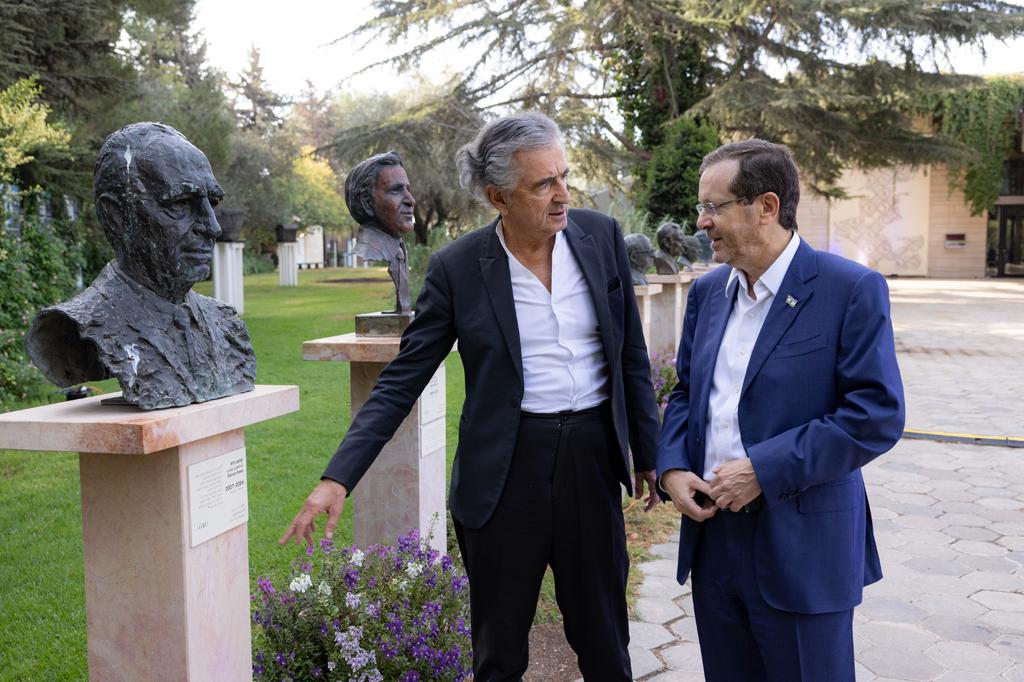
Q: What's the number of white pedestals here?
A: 2